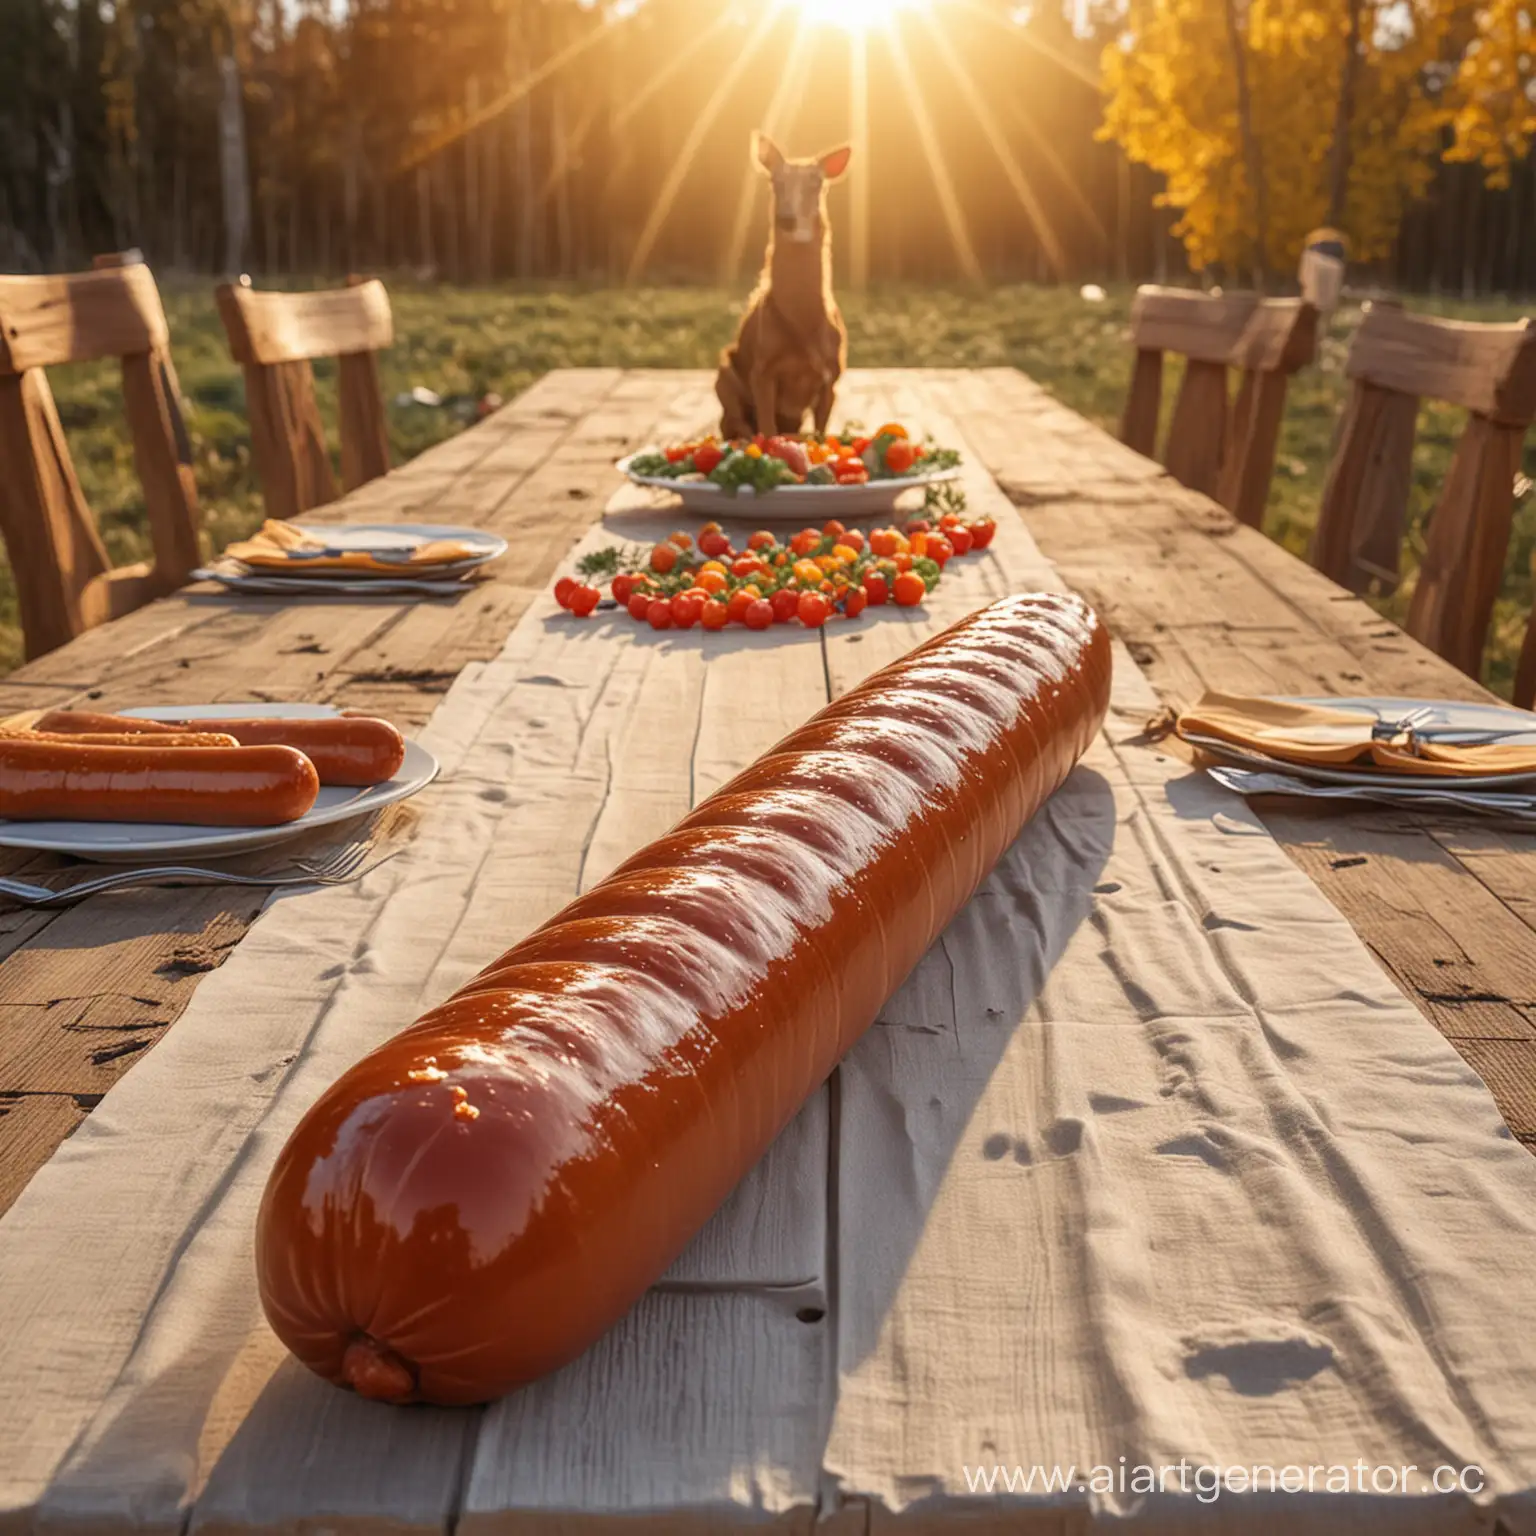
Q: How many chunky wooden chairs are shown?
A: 4